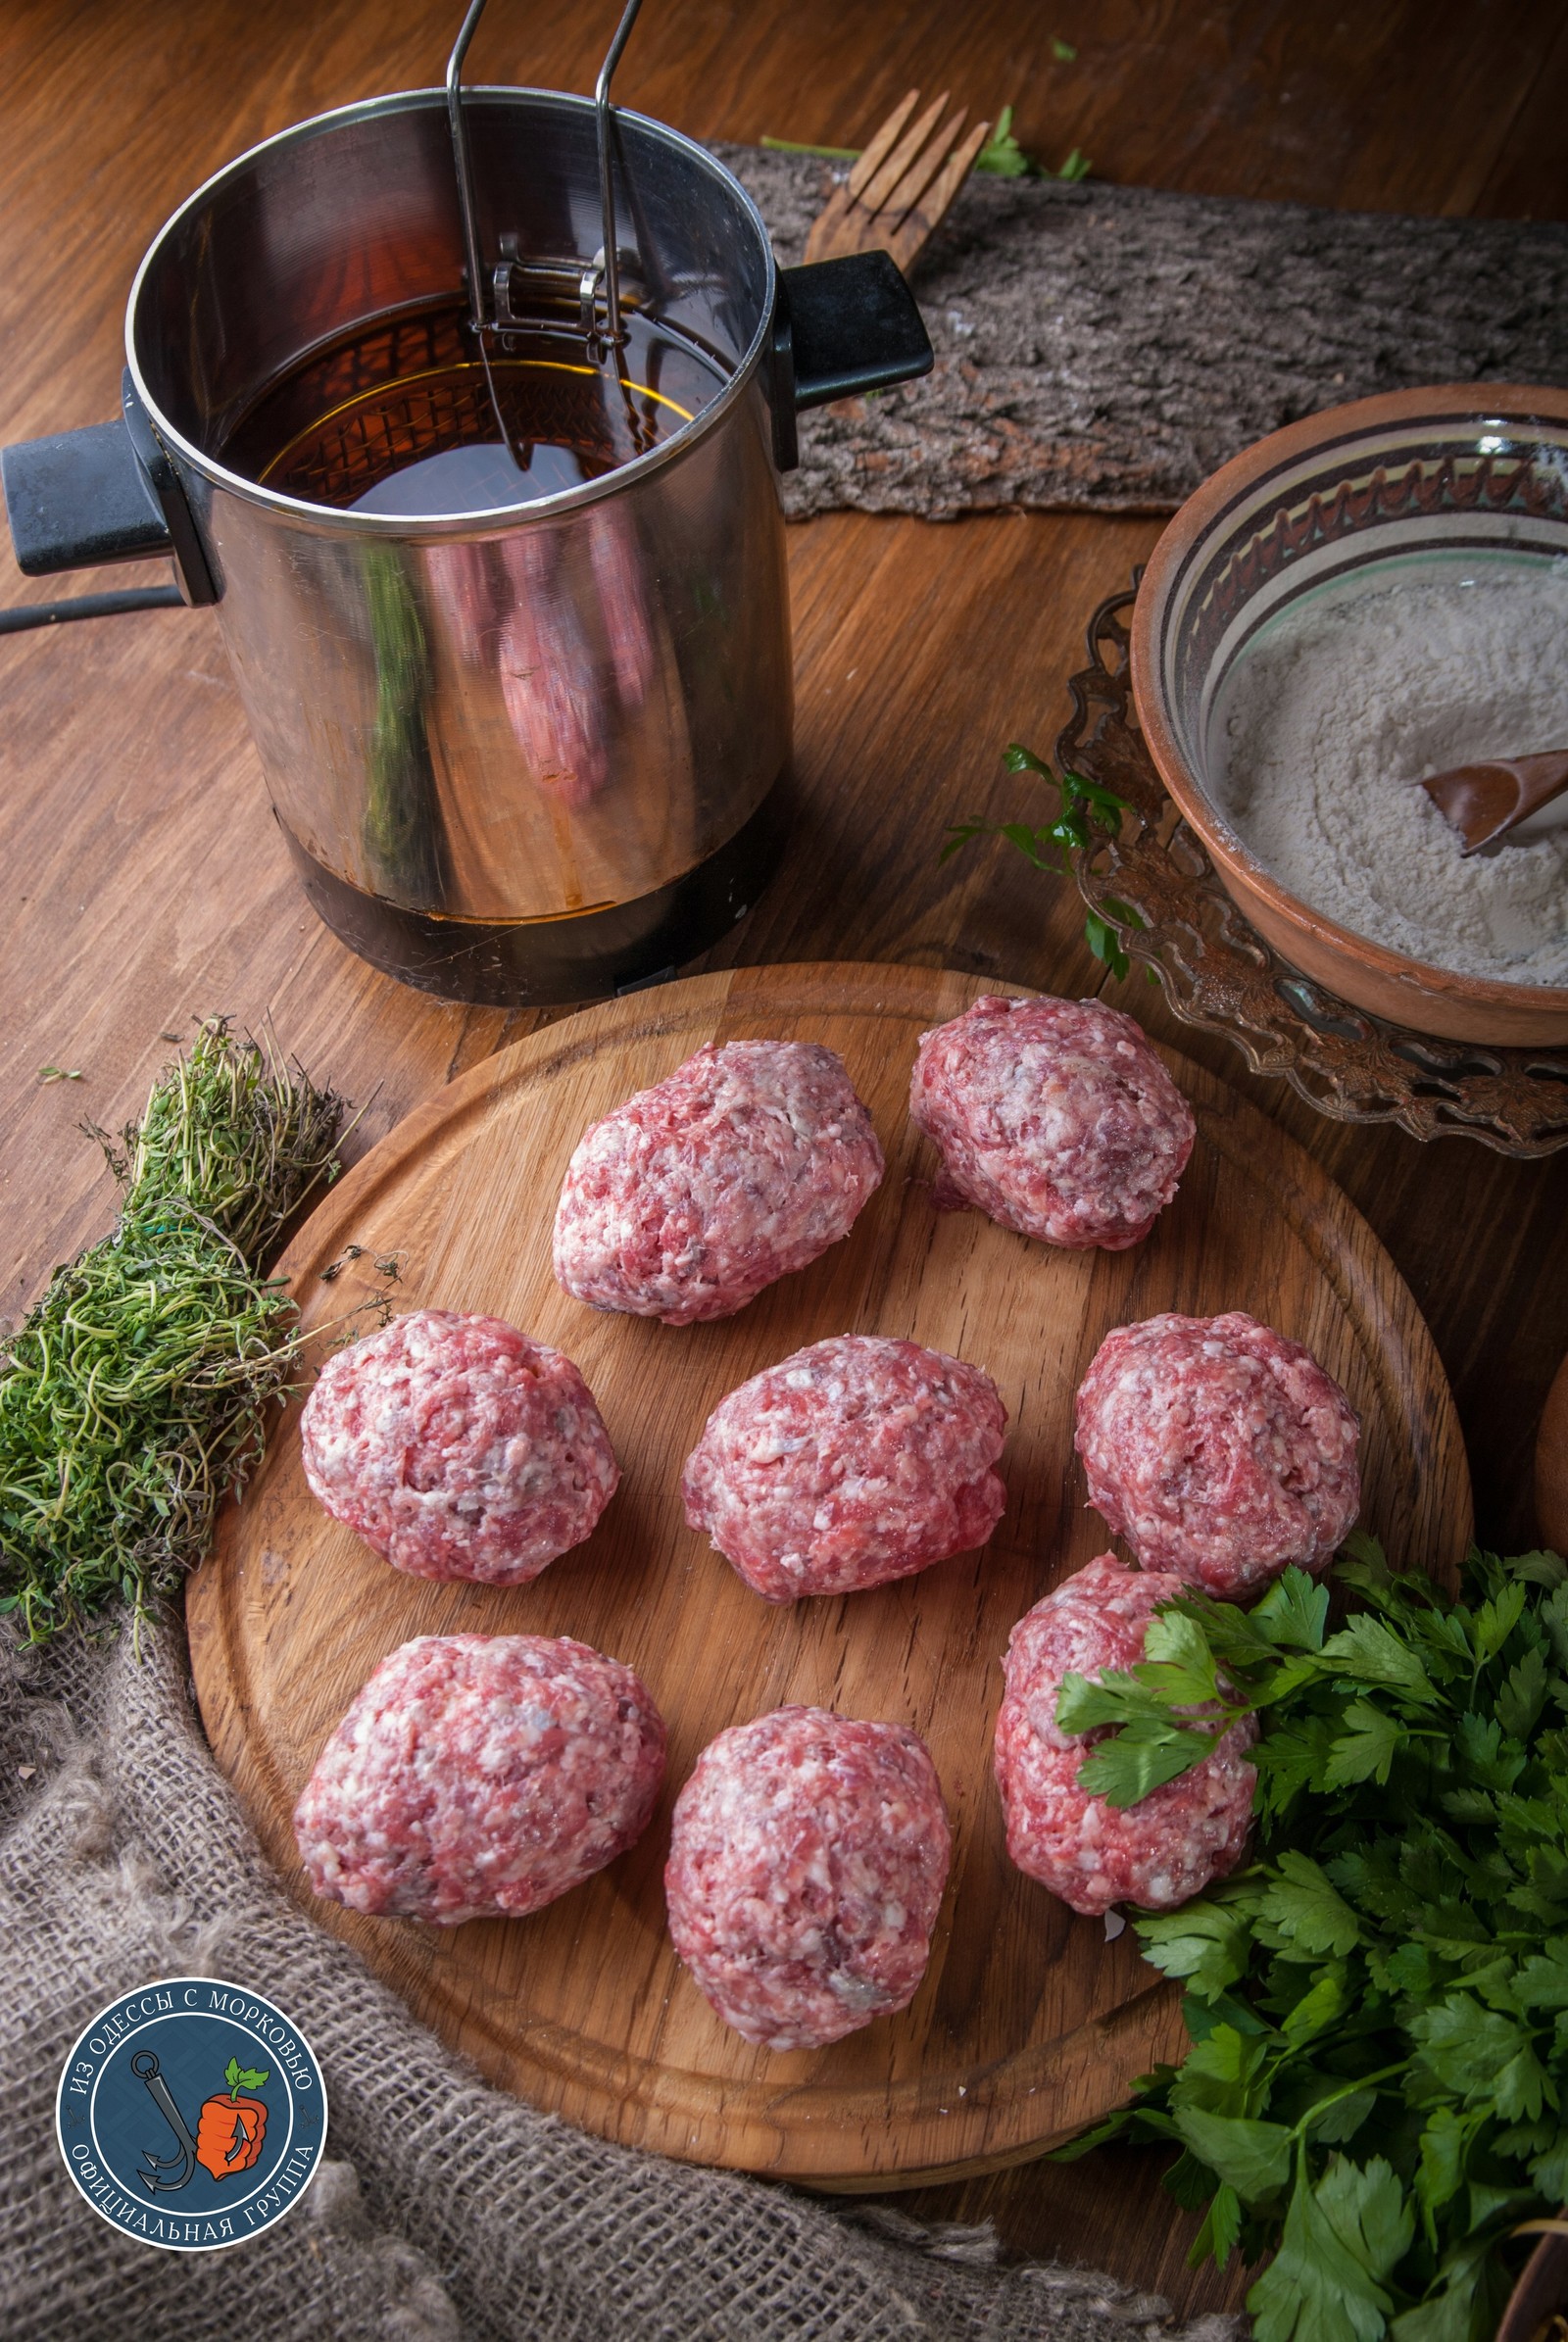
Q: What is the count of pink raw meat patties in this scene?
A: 8